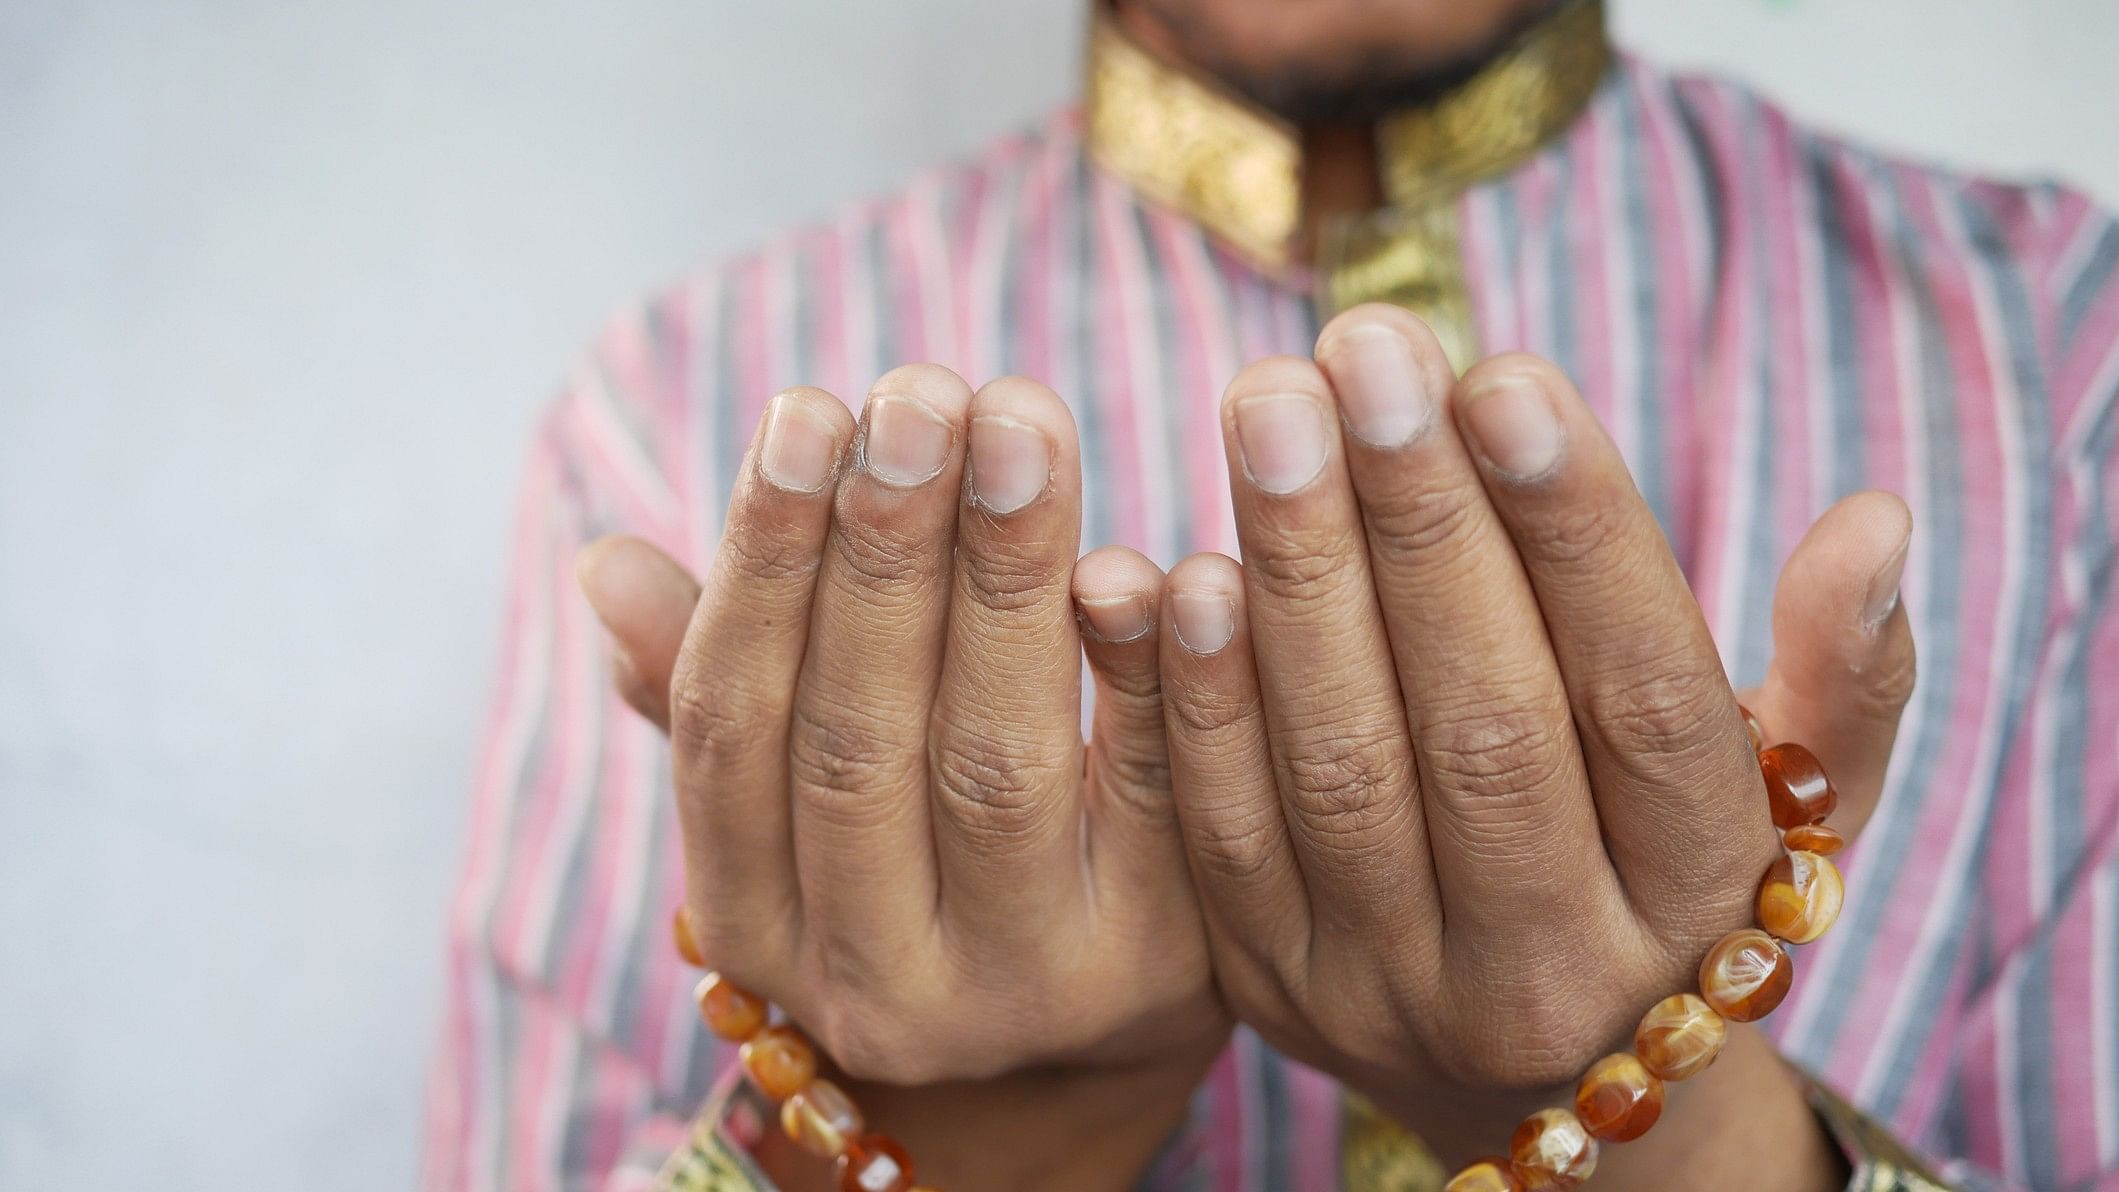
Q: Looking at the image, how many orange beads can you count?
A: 15